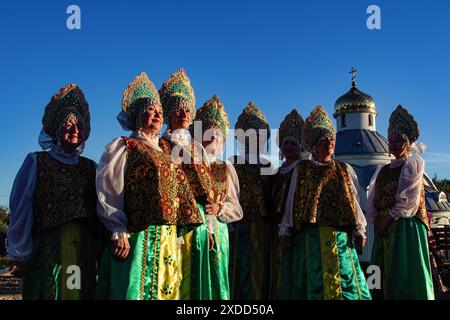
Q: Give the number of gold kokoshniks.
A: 8